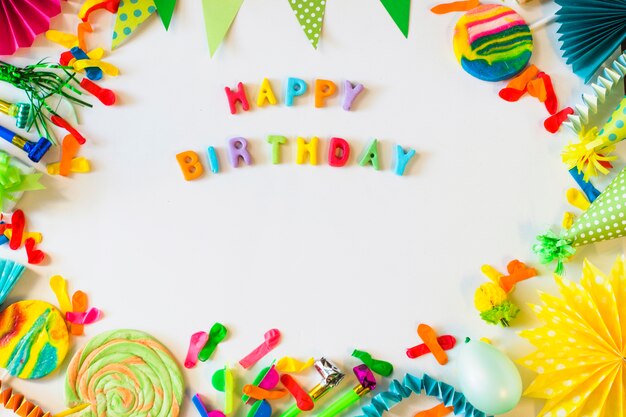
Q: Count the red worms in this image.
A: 0